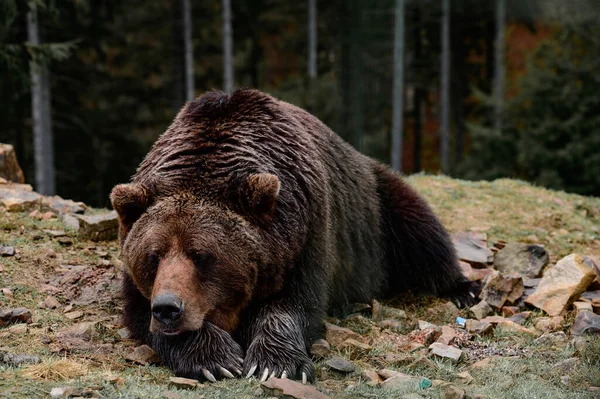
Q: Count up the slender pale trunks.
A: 7